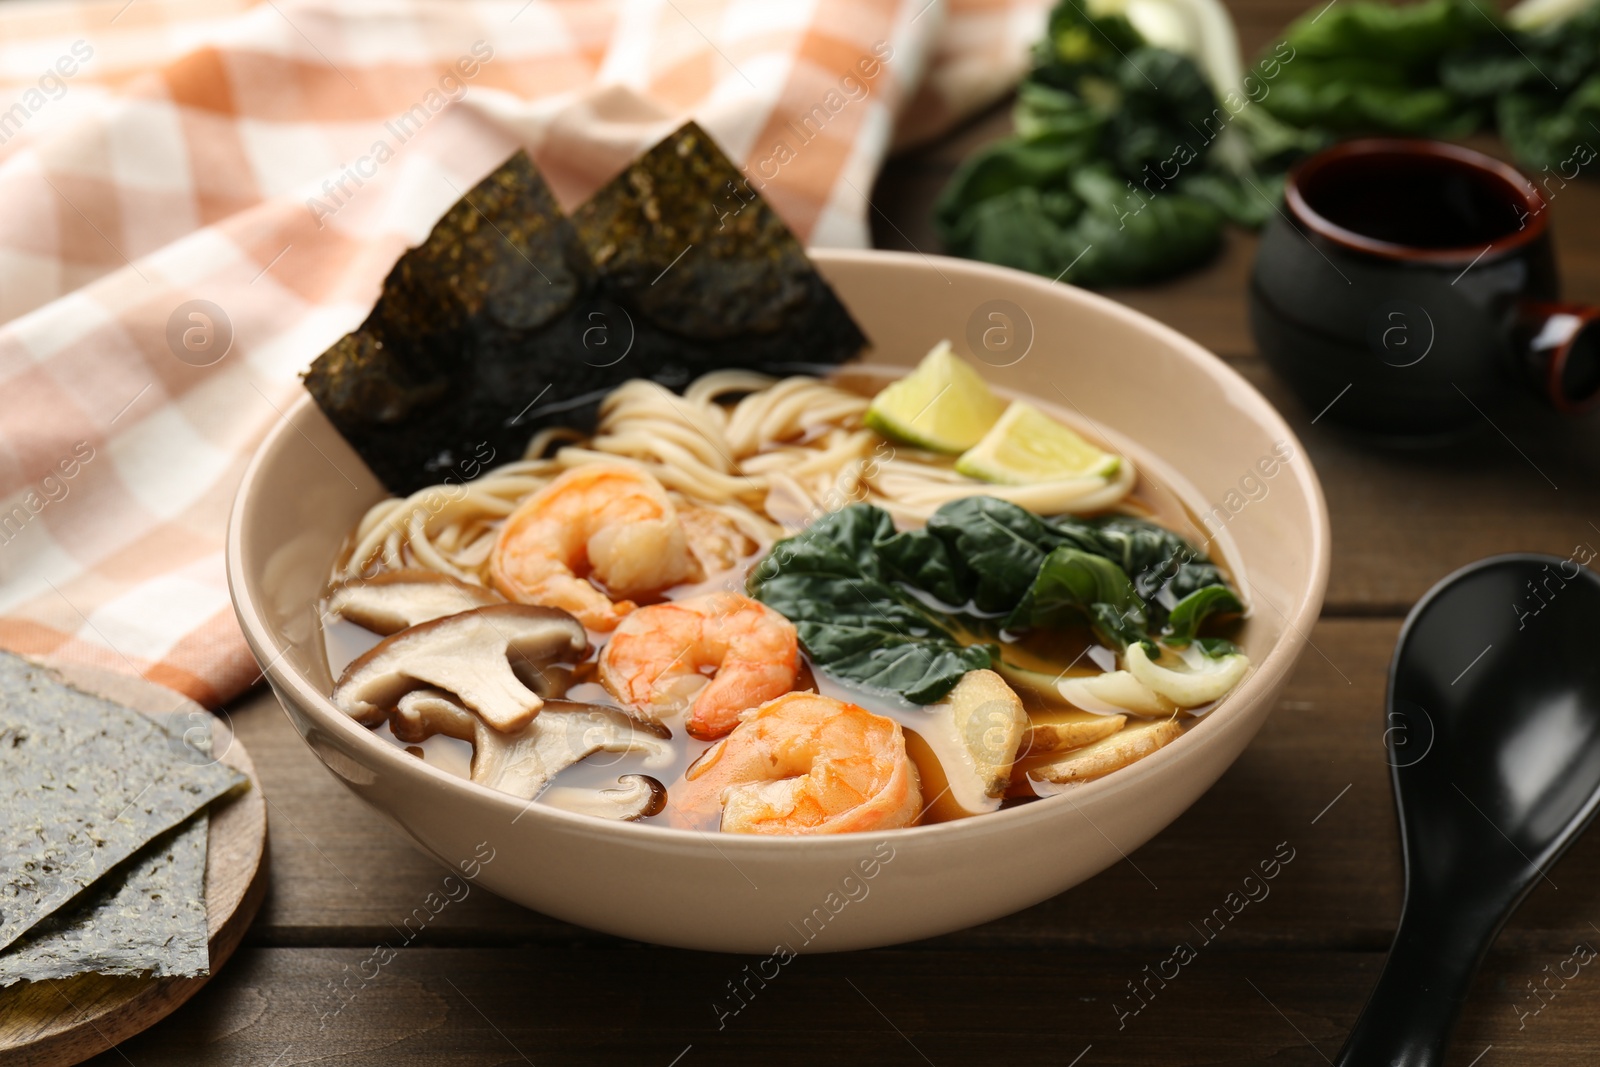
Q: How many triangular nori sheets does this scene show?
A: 2